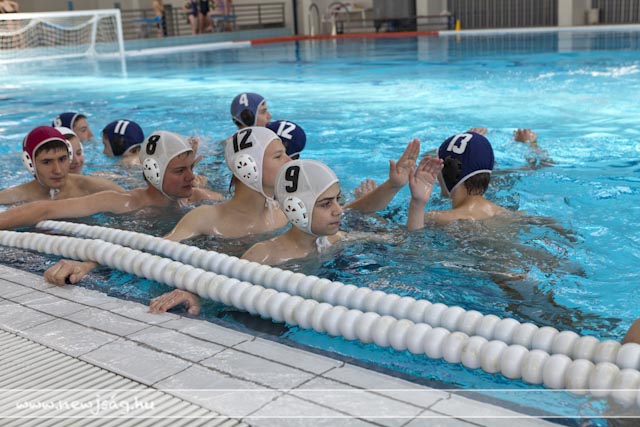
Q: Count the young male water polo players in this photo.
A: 10